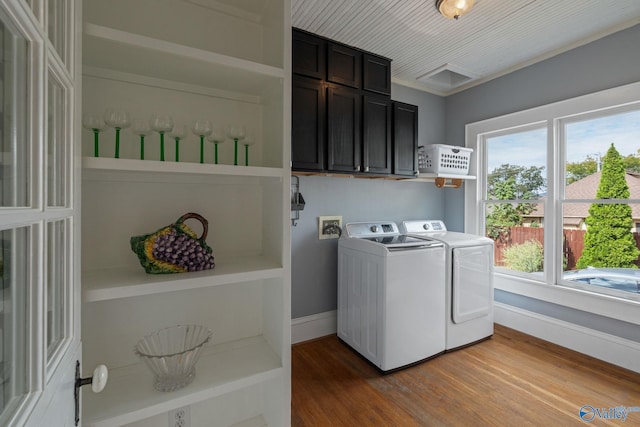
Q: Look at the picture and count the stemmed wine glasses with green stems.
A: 9